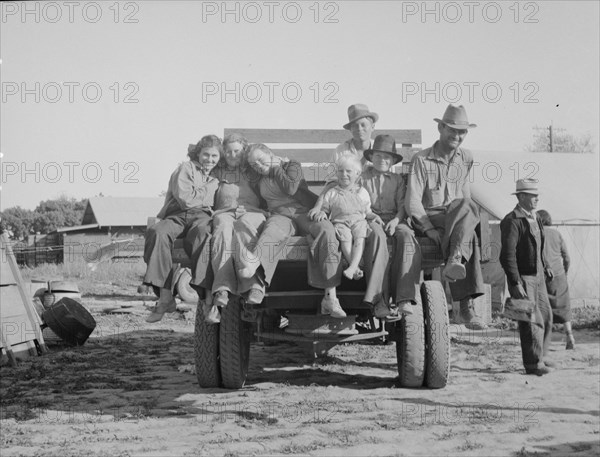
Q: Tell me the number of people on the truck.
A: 7